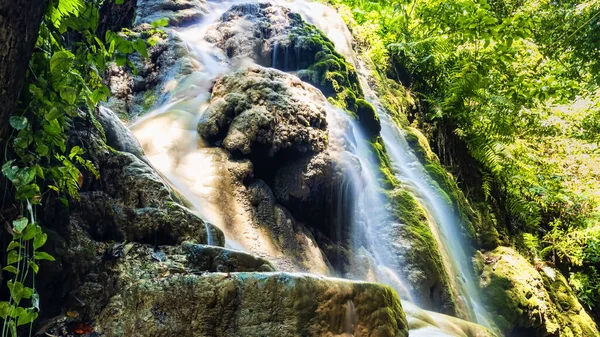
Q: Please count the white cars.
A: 0